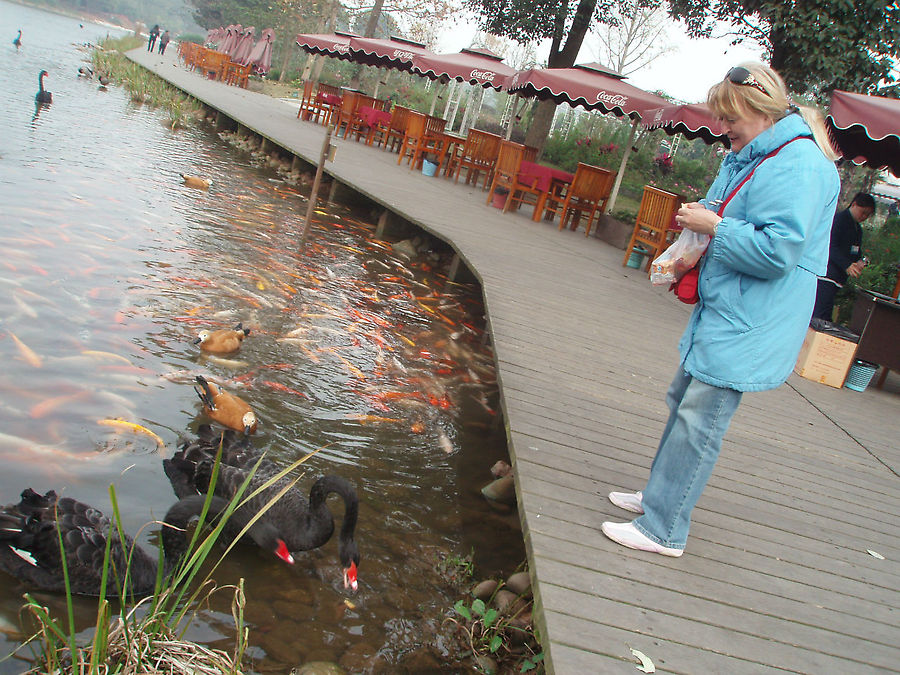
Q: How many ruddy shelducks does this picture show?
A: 3